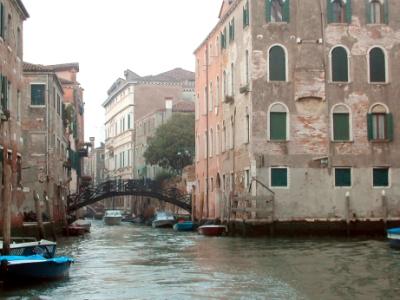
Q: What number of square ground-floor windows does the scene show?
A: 3